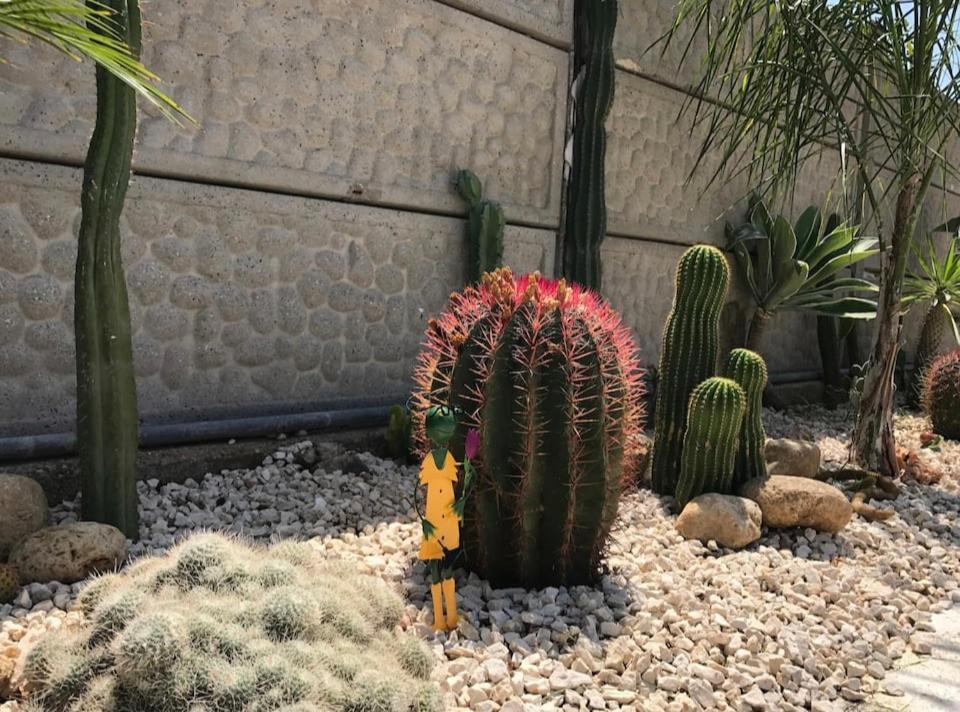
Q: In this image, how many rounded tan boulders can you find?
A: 5